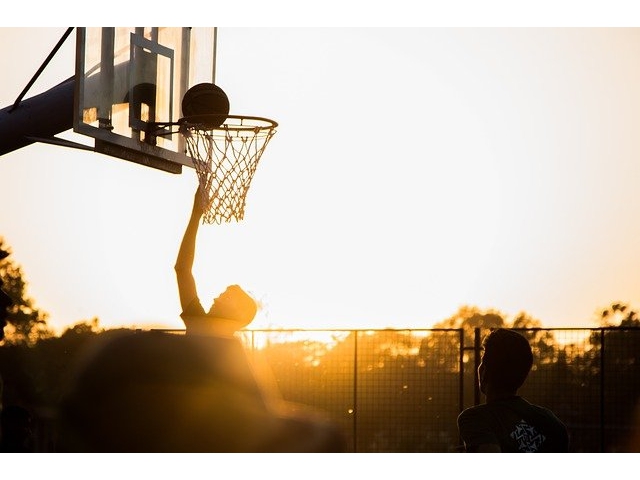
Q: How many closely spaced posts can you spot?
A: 2